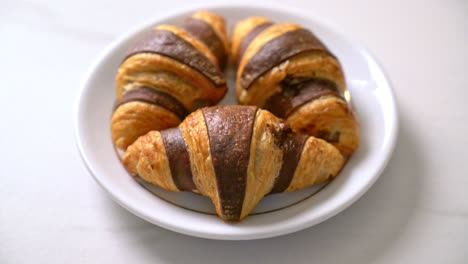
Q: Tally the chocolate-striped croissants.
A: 3